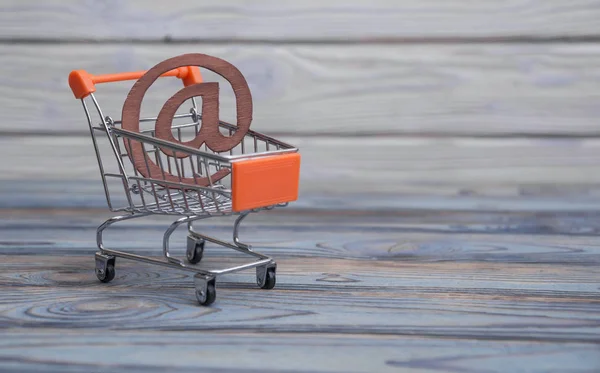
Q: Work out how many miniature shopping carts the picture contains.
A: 1